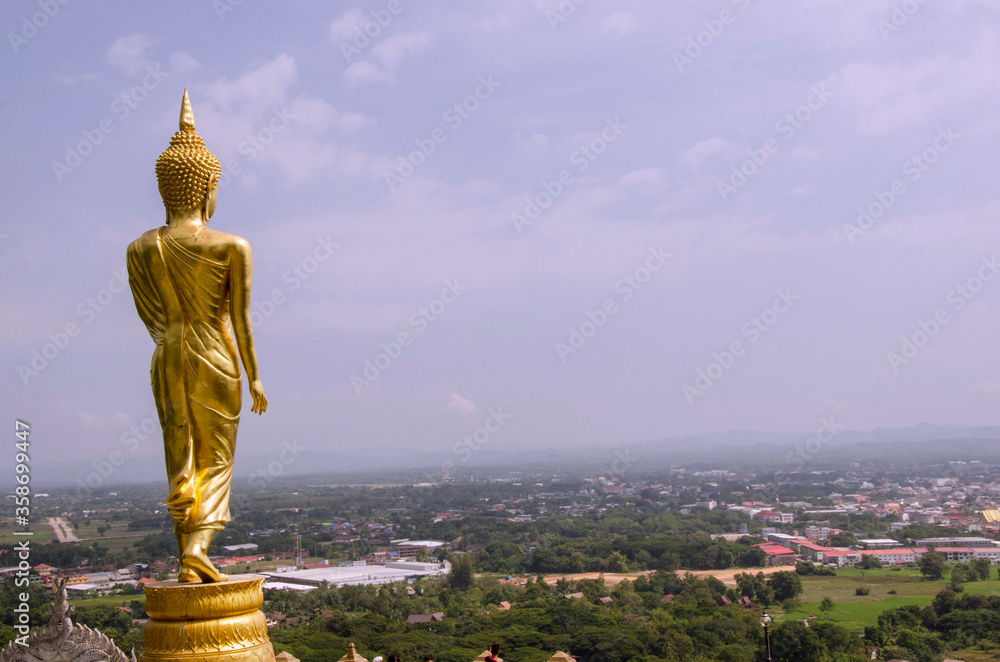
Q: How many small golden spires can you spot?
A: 4